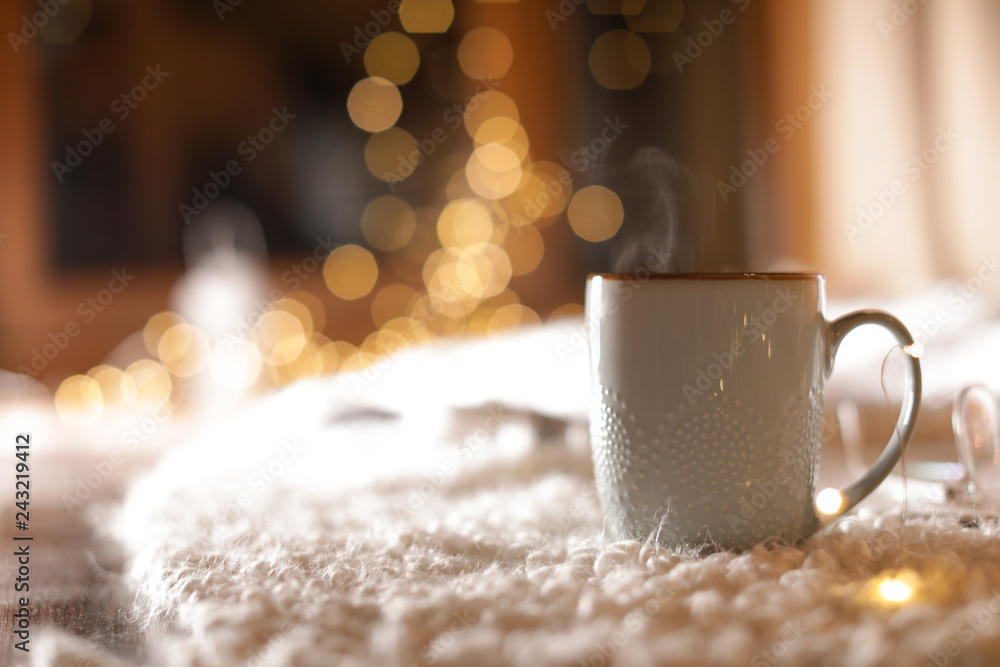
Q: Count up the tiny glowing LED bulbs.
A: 3